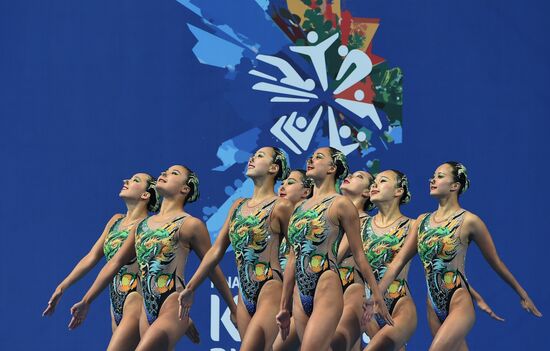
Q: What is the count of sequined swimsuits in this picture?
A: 8